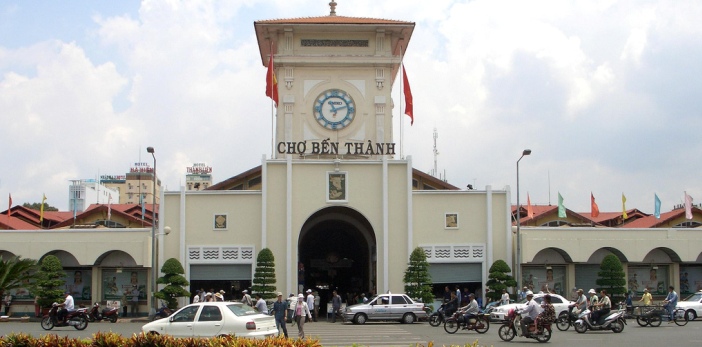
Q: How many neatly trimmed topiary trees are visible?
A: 6